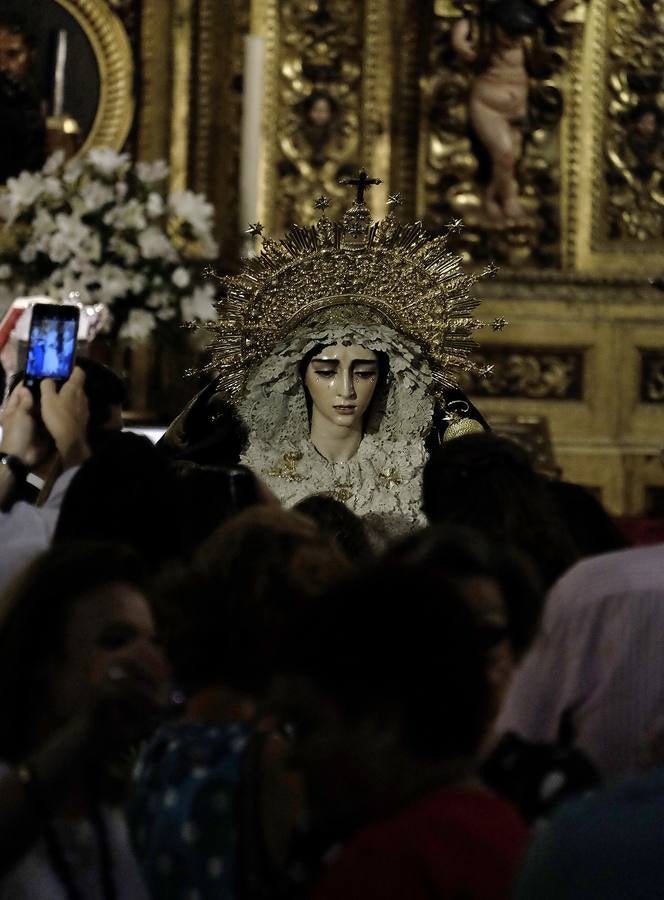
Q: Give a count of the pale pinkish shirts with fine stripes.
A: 1